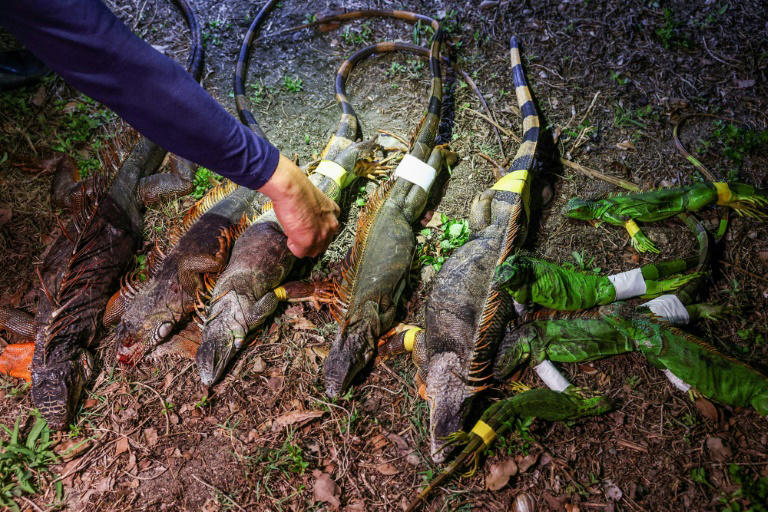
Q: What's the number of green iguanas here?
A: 5